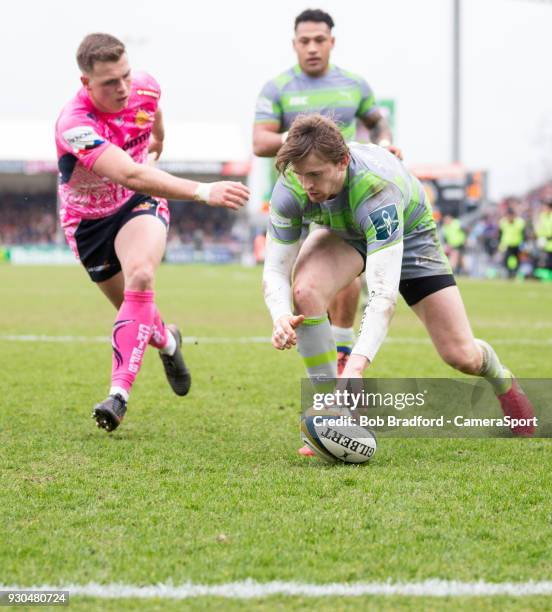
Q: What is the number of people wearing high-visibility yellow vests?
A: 3